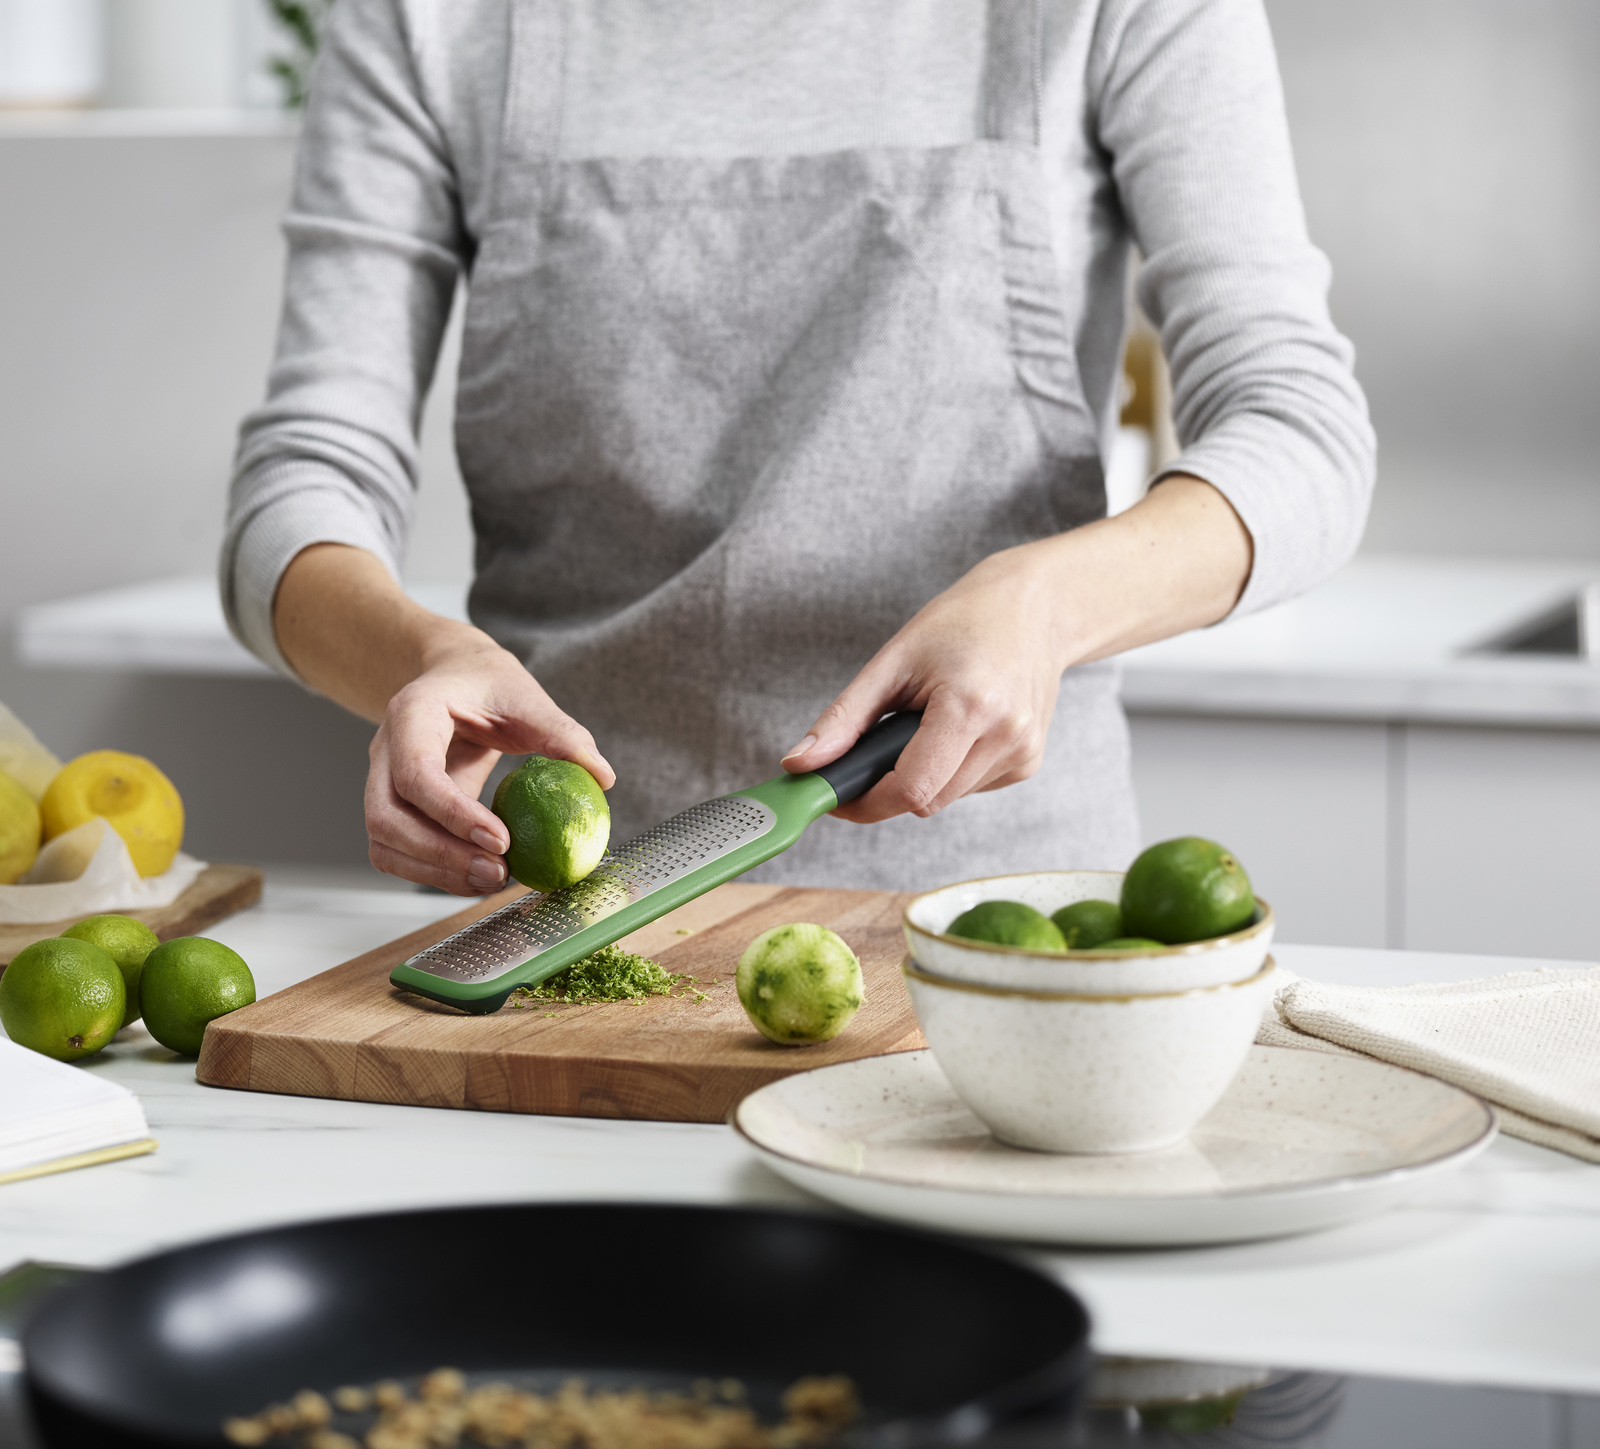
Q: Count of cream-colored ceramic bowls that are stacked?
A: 2